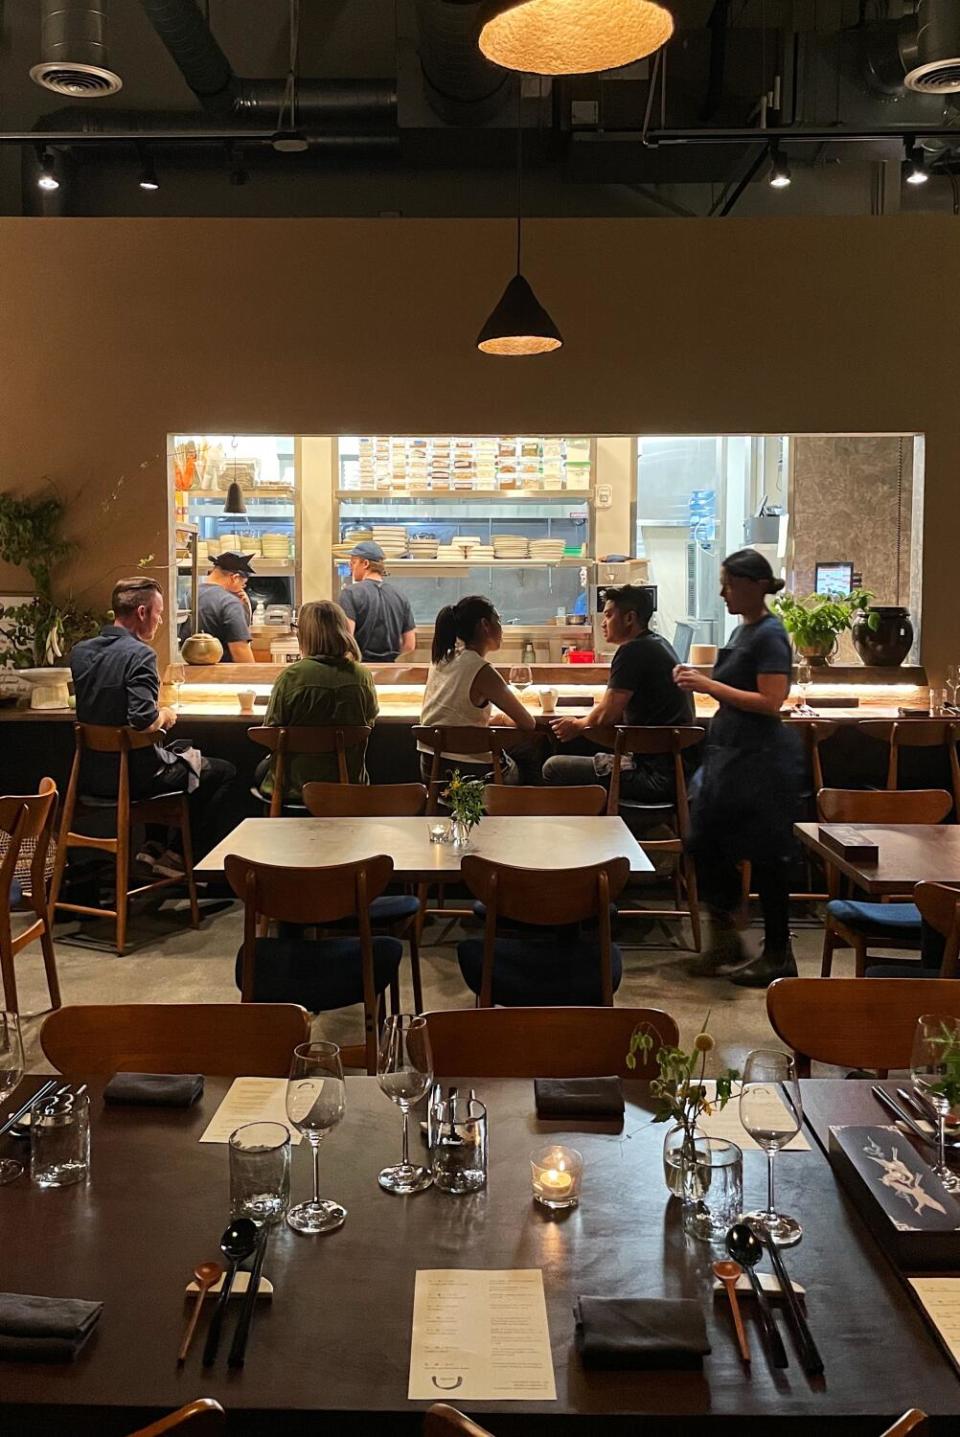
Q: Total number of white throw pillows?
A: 0